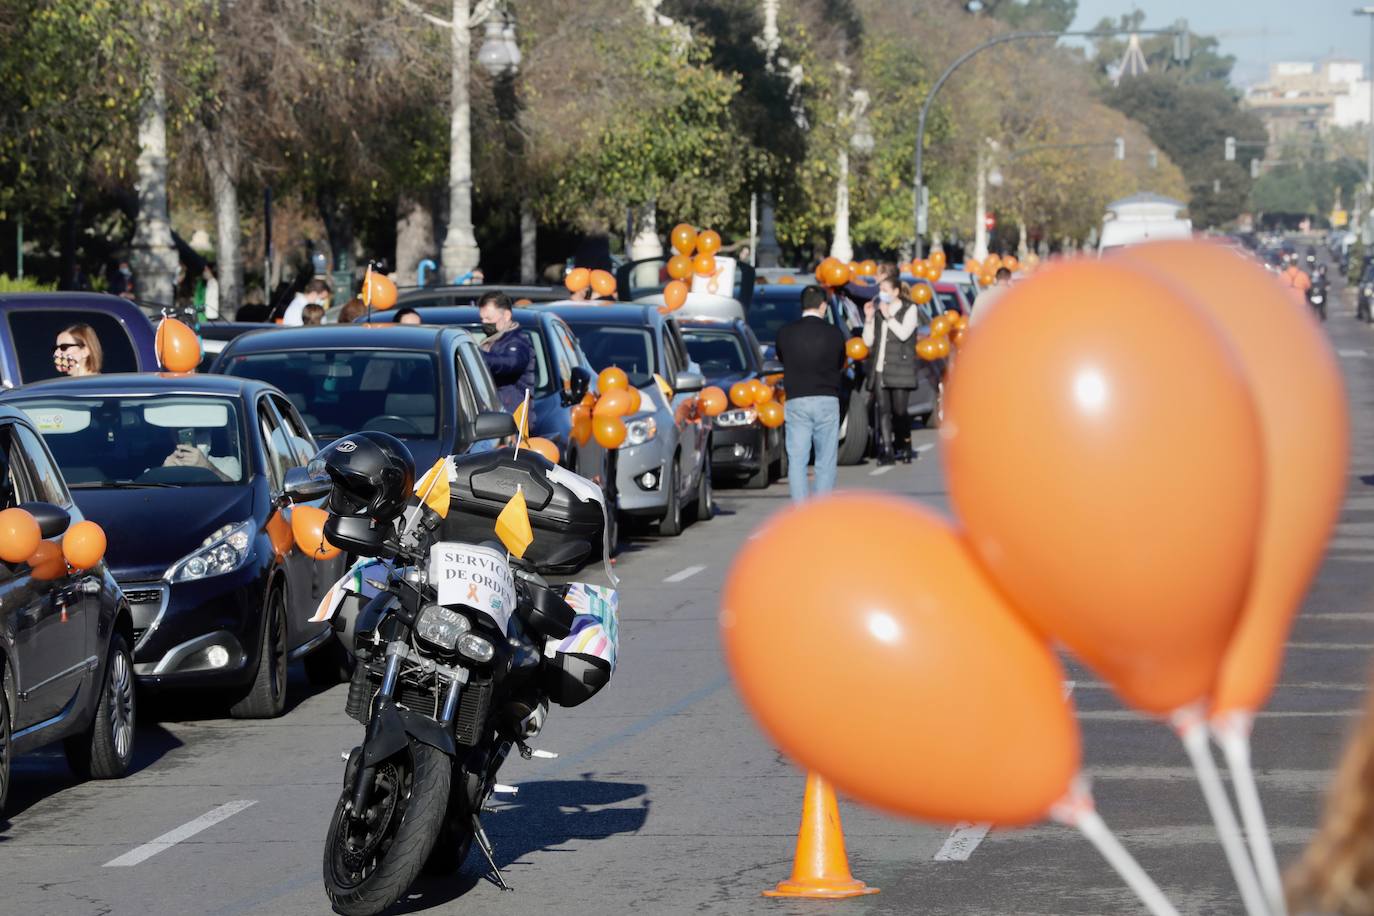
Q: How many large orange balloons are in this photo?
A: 3